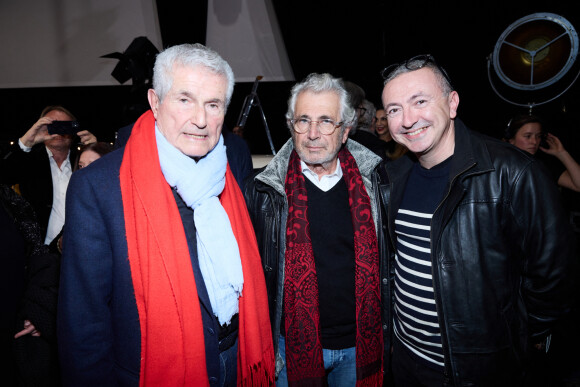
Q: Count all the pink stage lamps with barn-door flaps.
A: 0